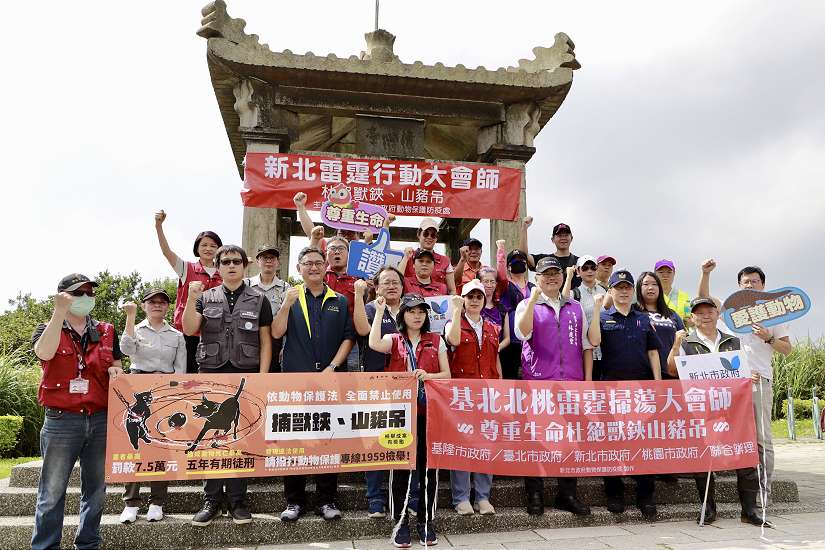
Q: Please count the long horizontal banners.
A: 3